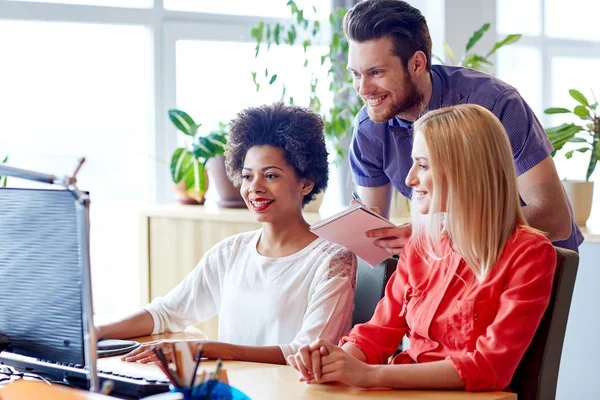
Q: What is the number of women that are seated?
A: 2